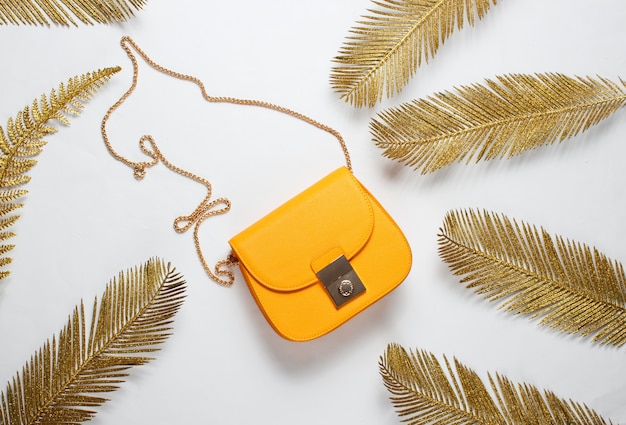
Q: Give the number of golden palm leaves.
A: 7